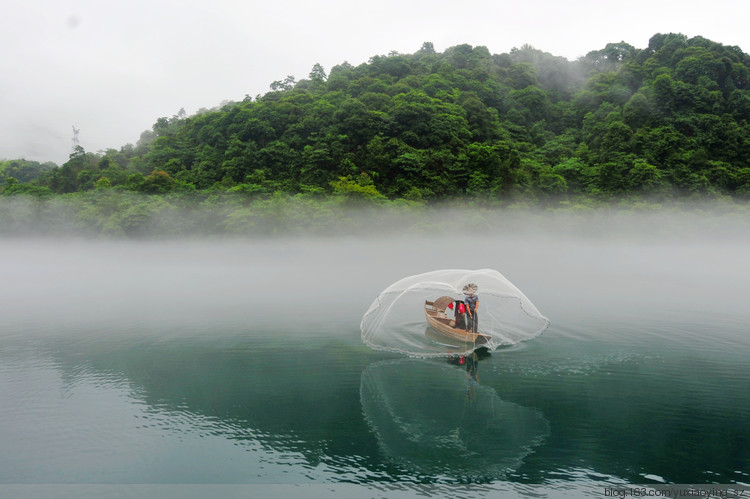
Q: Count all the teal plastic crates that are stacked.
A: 0